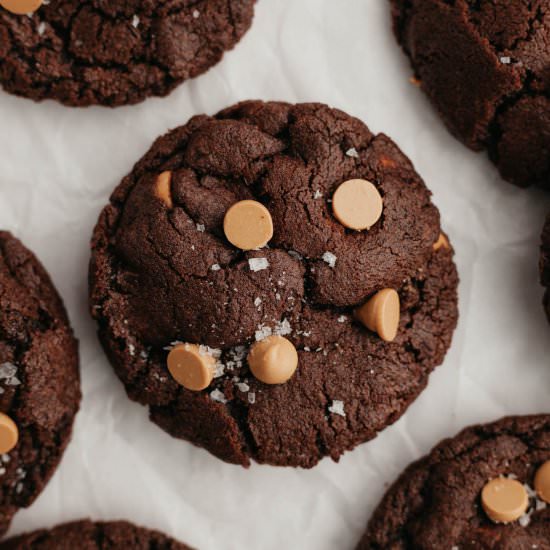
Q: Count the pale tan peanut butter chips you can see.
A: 11